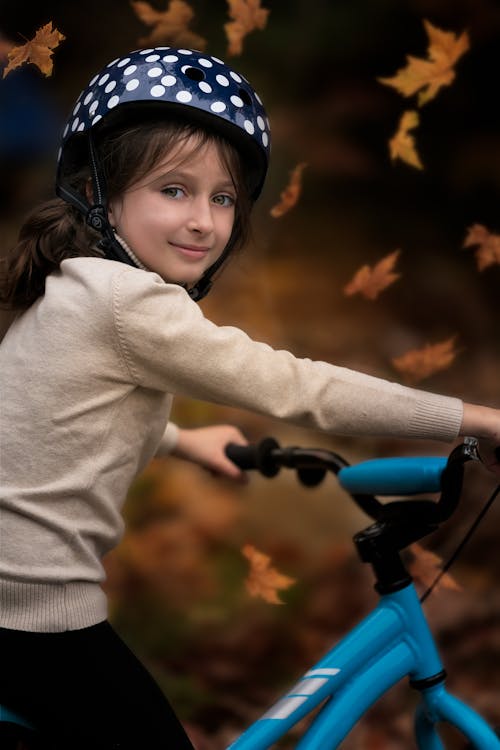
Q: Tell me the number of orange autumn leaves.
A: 11